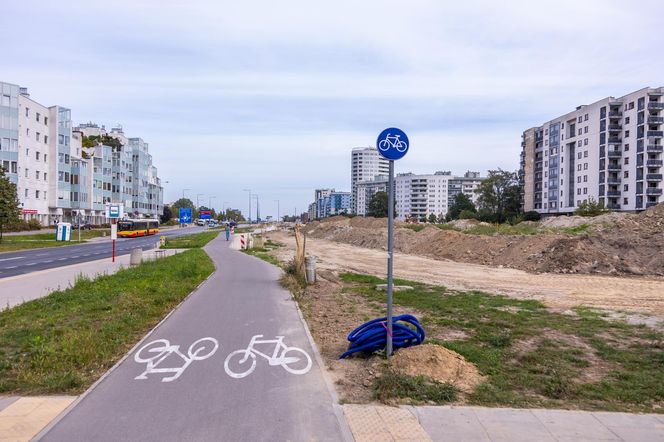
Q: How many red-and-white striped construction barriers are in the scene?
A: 2